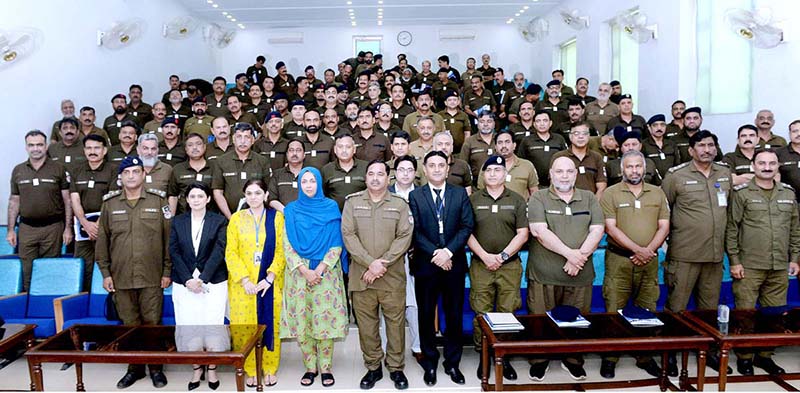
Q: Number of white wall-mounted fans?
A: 8